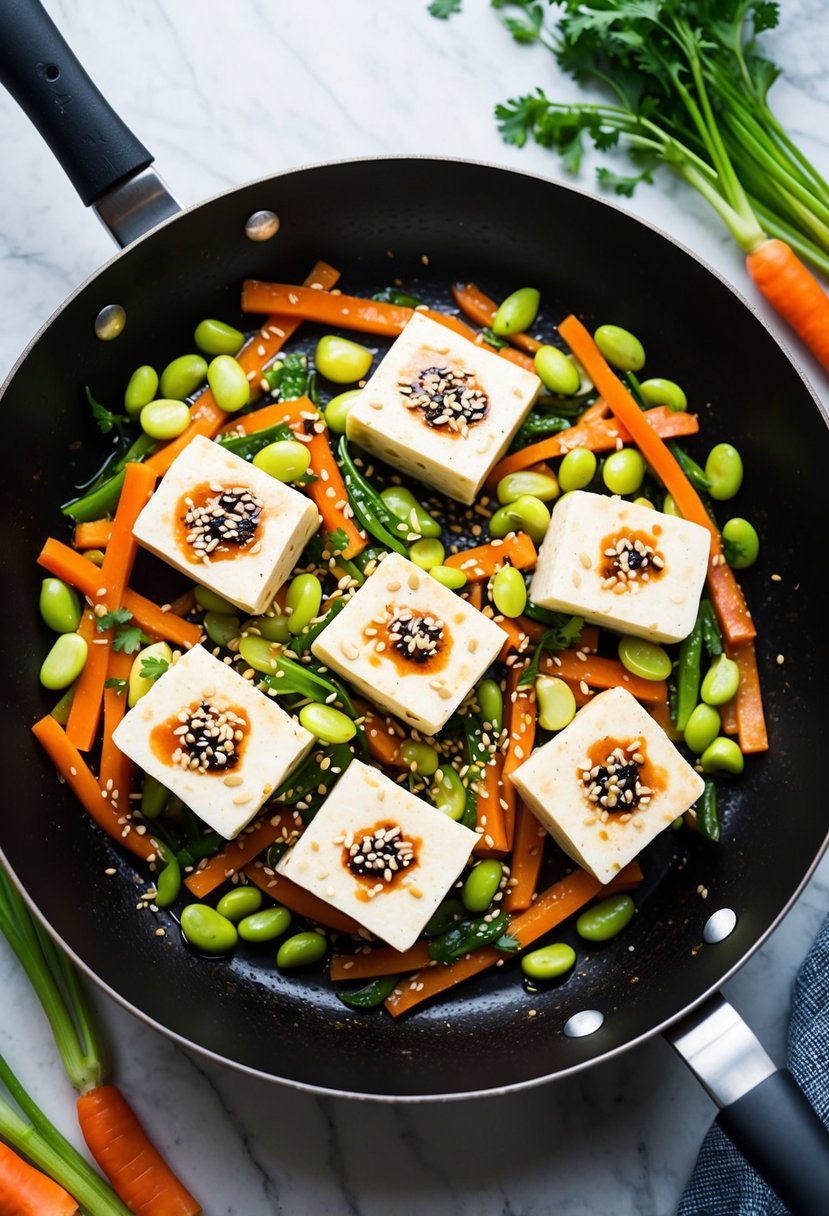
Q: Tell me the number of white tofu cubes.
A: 7